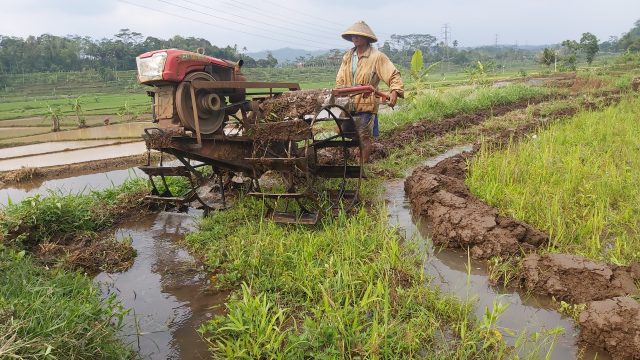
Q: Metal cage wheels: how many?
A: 2